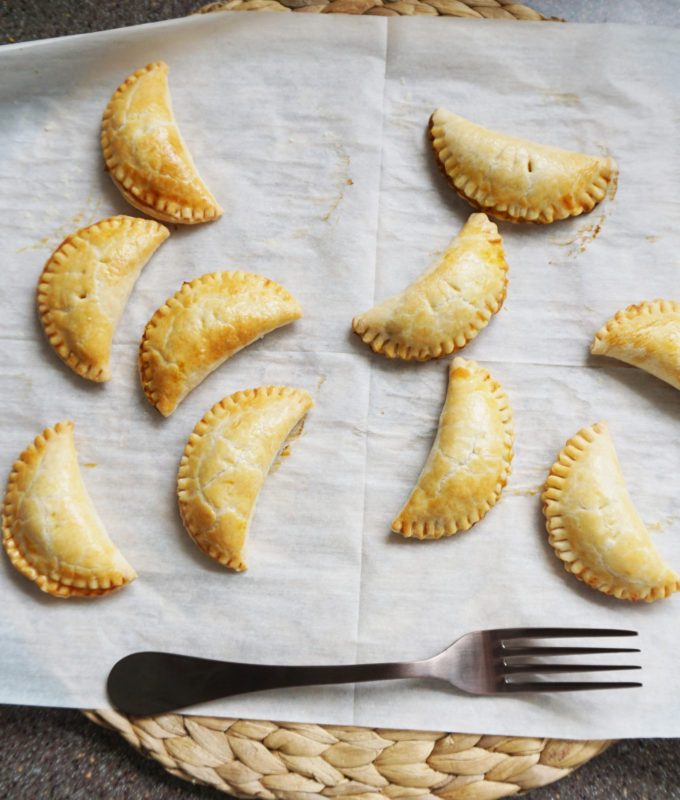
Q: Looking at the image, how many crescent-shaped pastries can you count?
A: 10